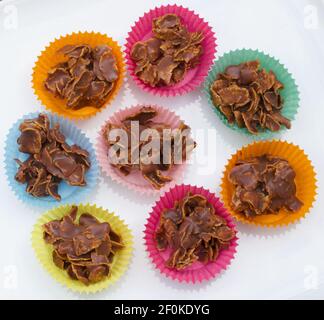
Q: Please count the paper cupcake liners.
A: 8